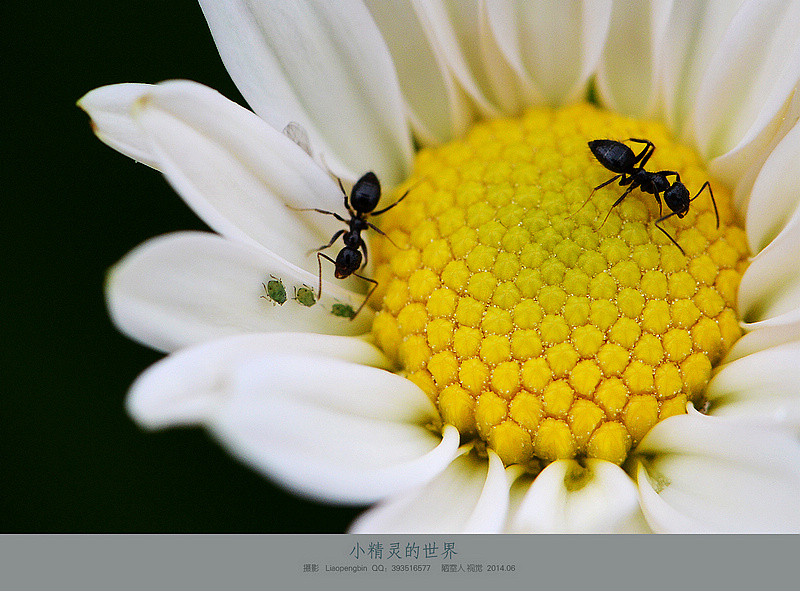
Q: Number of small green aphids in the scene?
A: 3